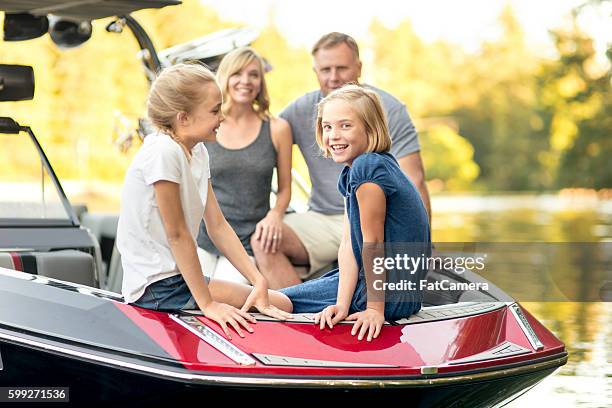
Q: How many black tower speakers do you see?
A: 2